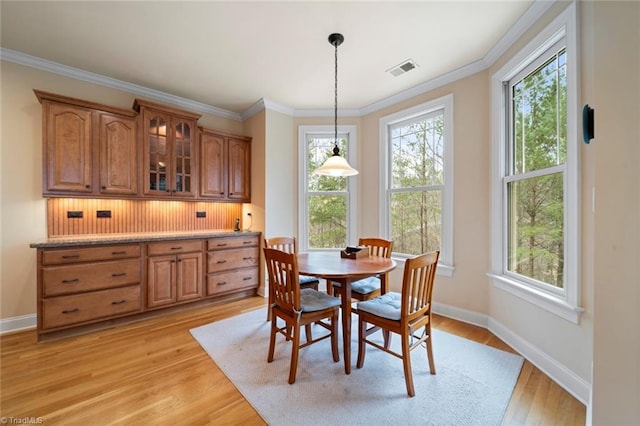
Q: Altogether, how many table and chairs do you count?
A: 5